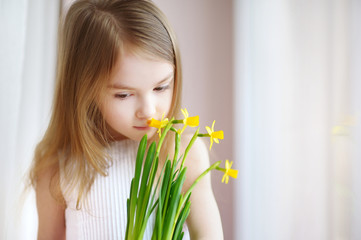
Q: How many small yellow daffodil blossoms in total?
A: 4